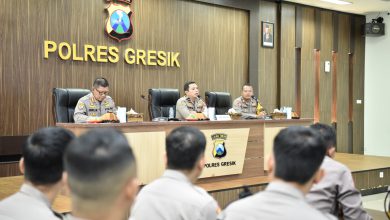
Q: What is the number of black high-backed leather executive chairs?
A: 3